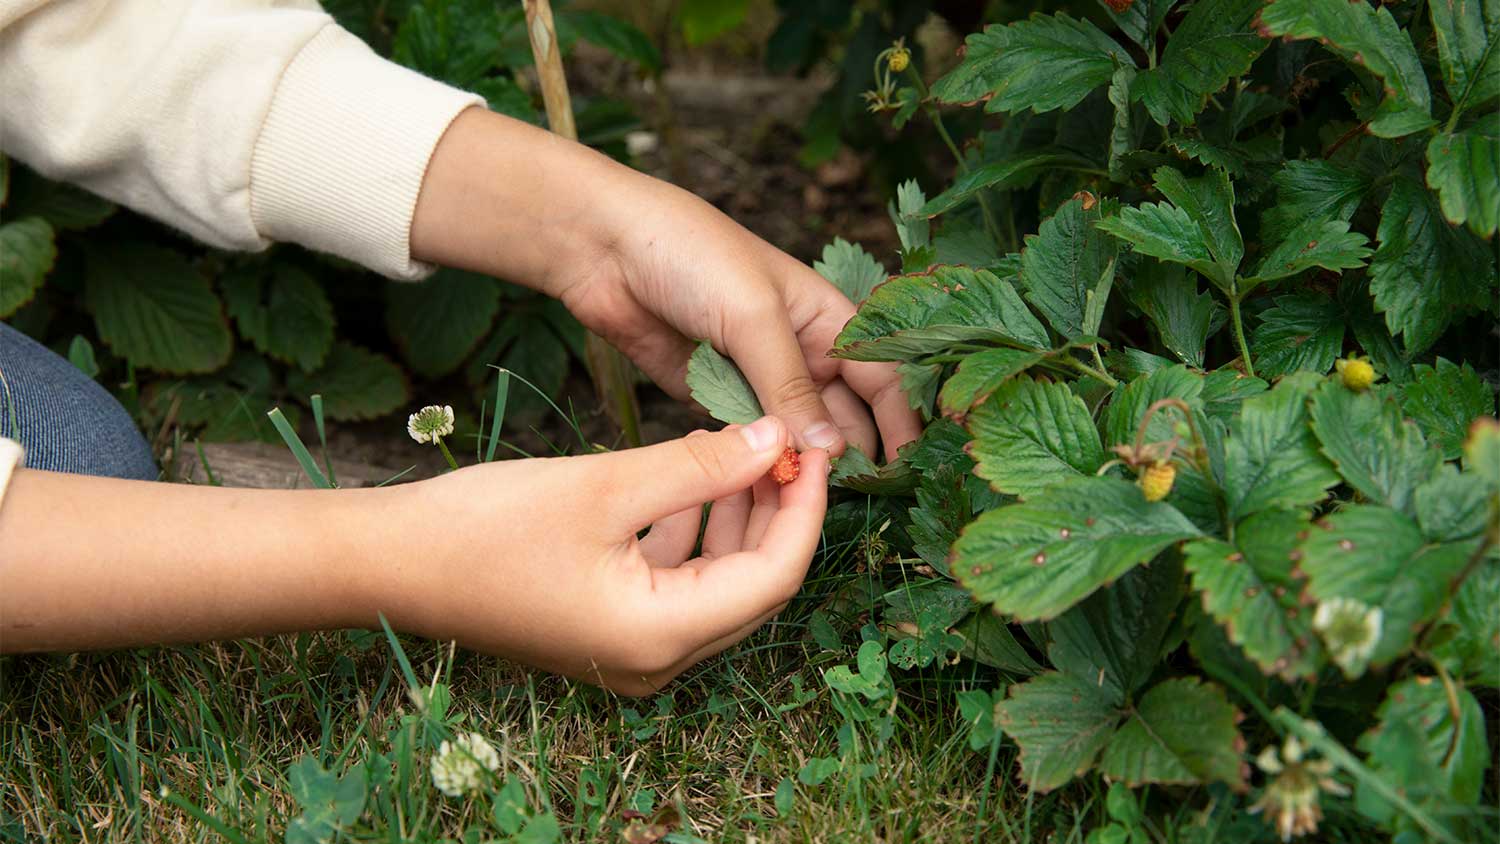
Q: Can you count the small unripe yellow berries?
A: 3